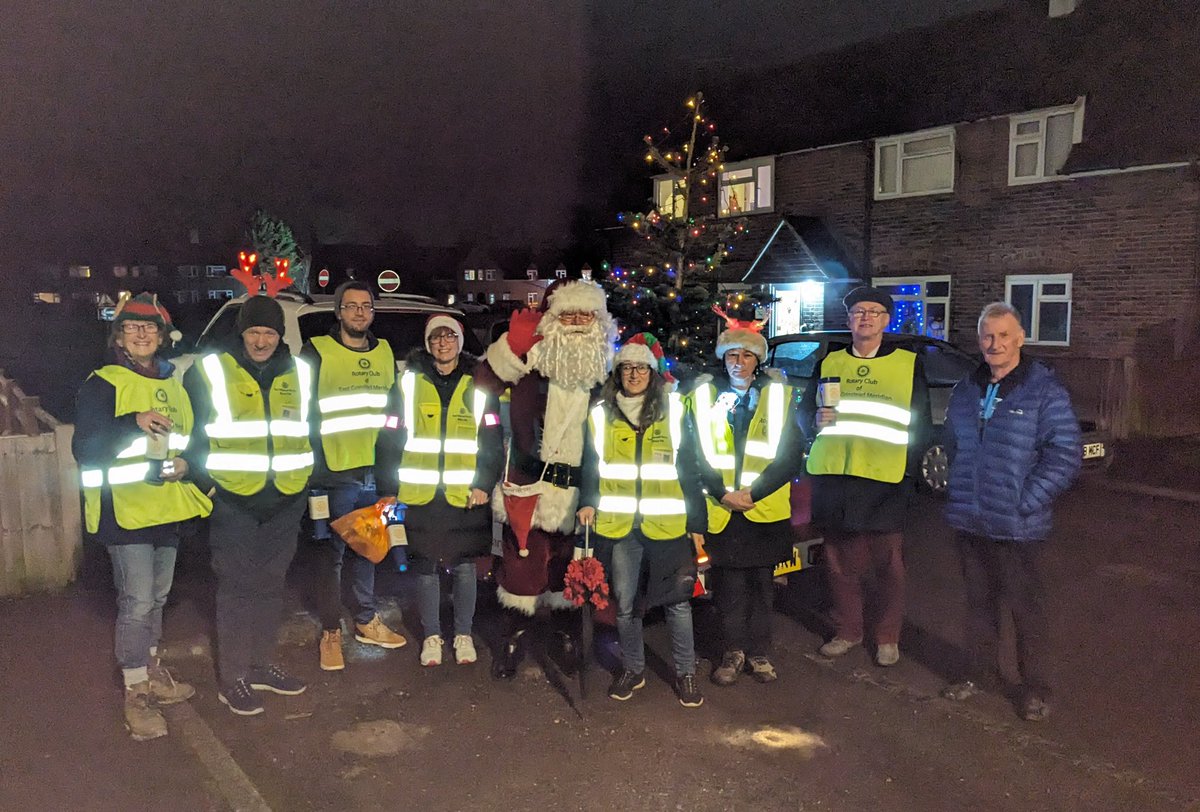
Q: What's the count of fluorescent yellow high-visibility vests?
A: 7